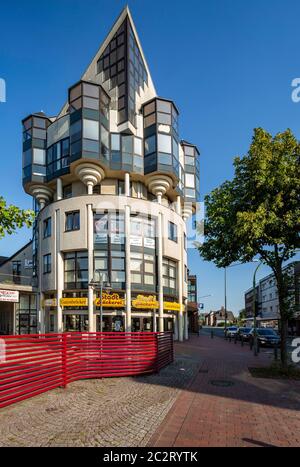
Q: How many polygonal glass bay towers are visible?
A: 4